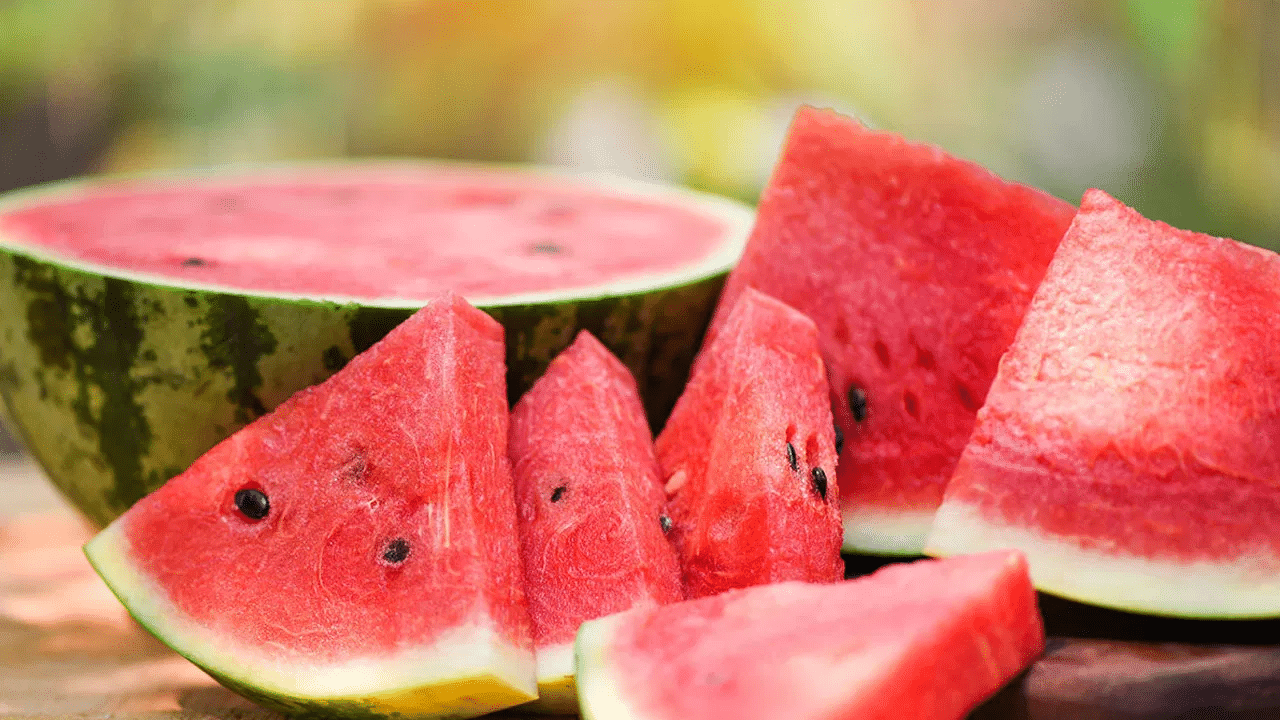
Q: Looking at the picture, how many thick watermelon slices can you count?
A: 6